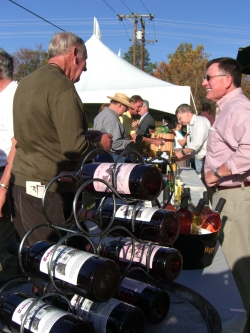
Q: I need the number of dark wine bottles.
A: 7